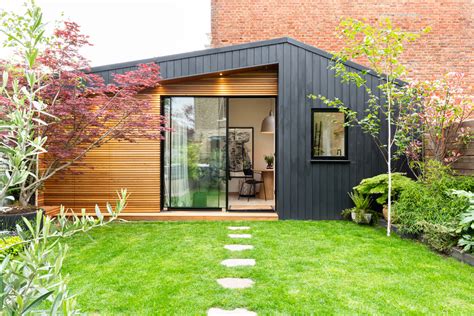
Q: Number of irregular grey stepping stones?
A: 6